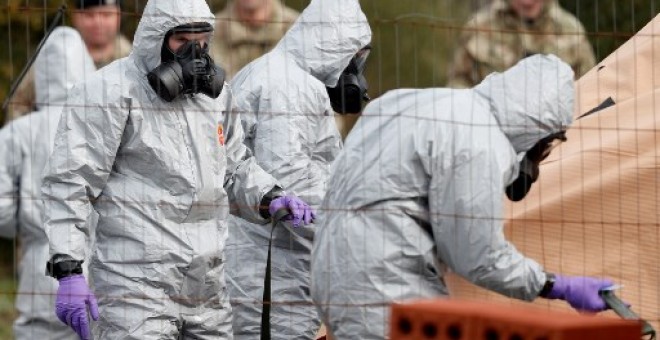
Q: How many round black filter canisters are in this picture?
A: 4